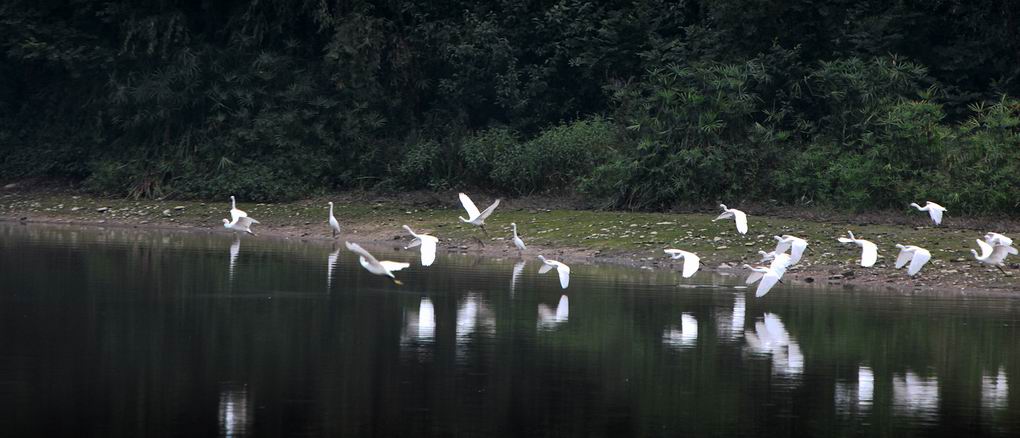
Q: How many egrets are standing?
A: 3